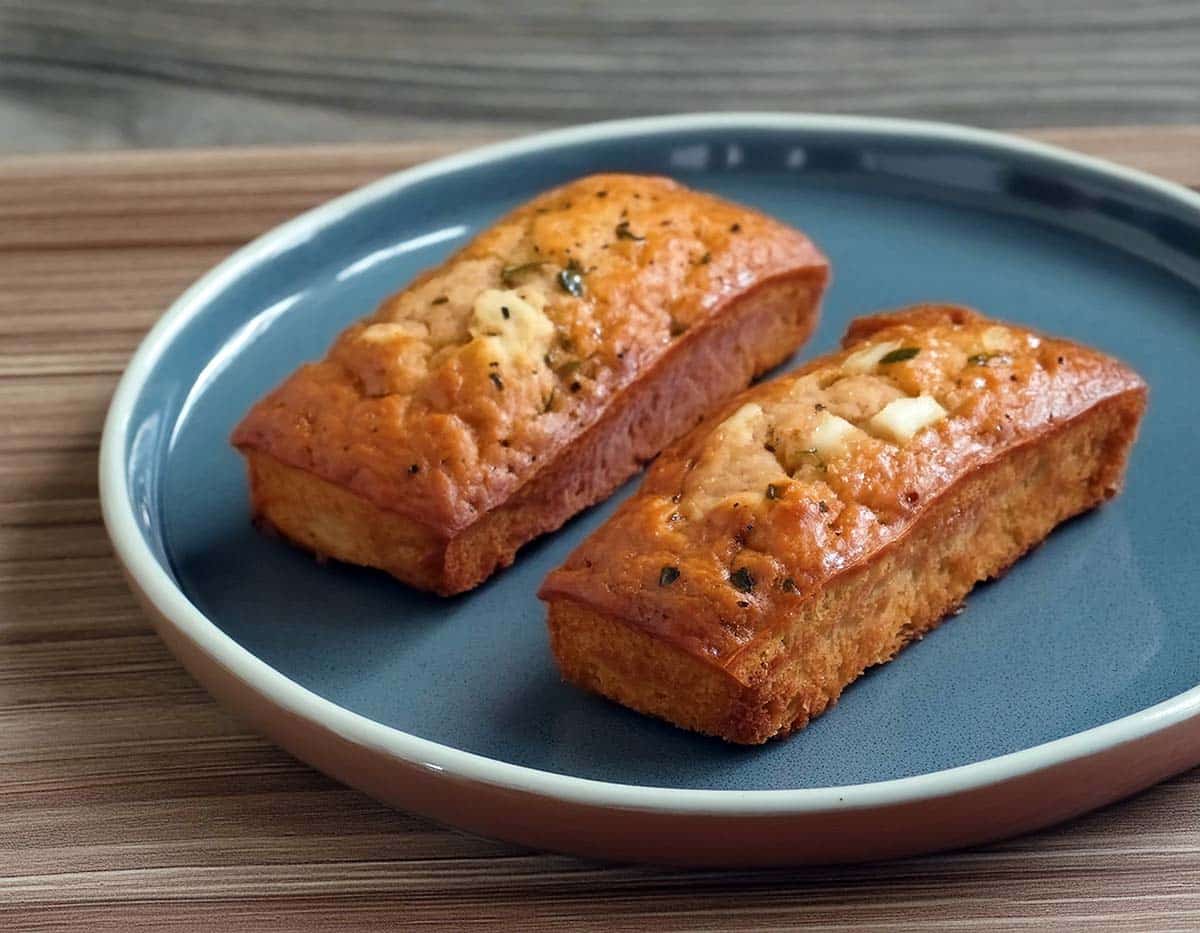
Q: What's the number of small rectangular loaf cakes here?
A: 2